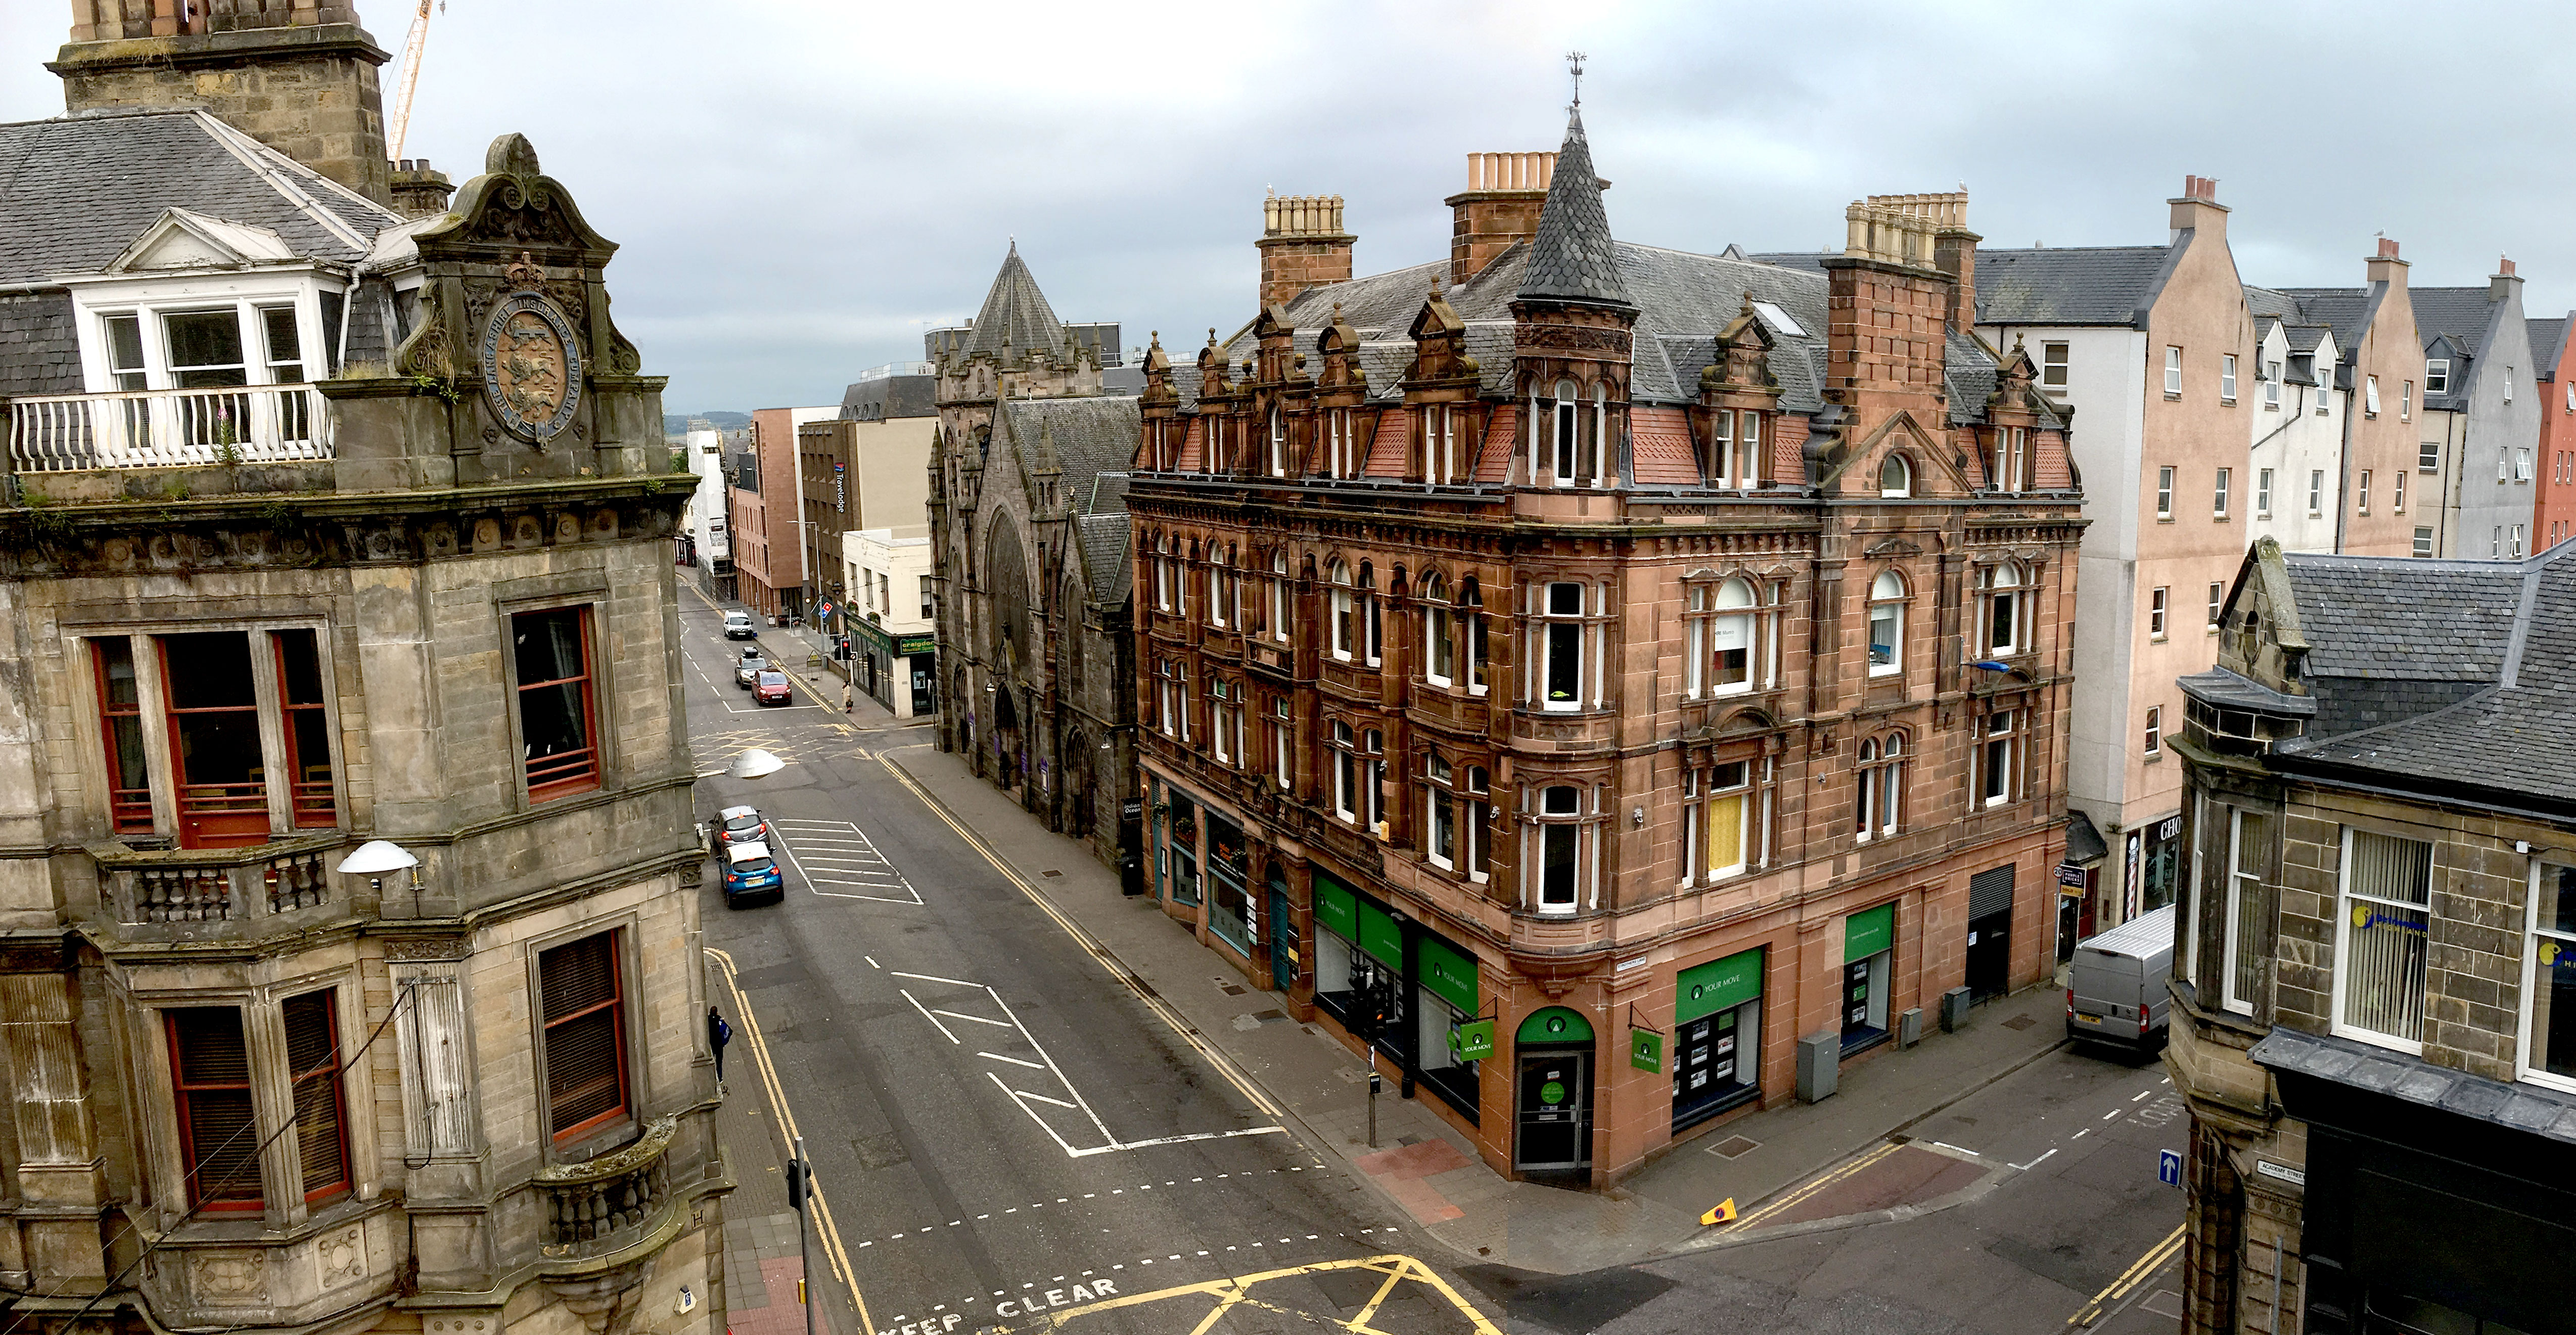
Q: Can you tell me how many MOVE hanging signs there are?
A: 2